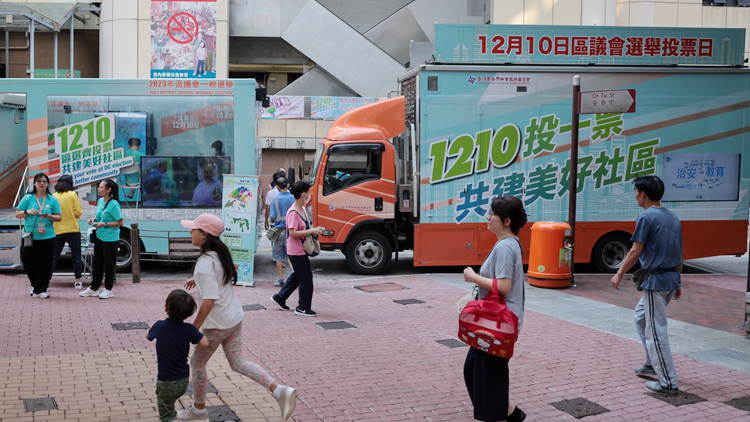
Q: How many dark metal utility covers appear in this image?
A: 11